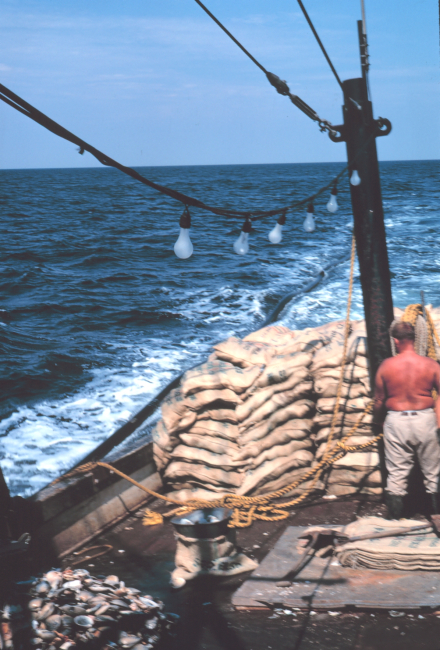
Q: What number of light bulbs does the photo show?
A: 6